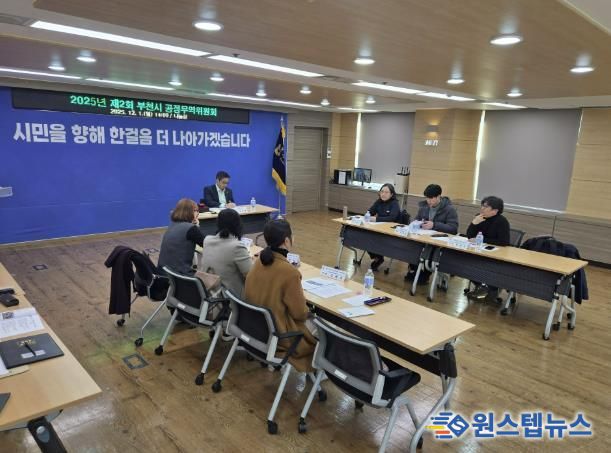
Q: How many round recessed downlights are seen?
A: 14